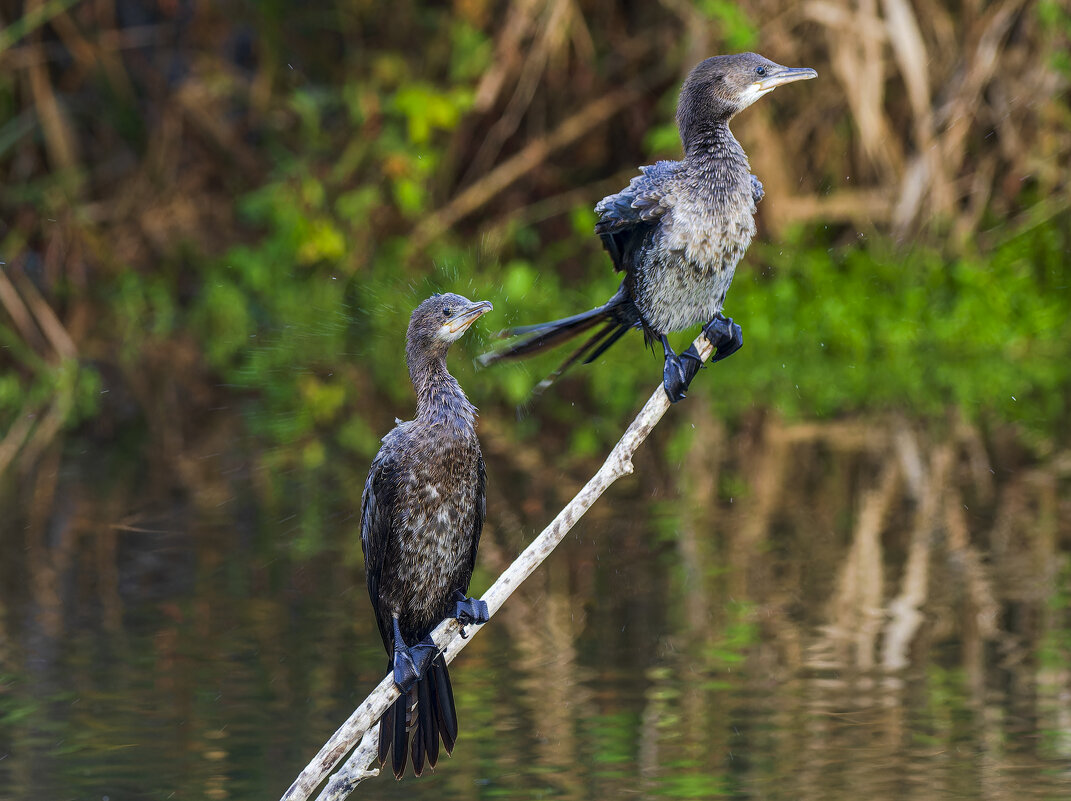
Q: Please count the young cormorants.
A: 2